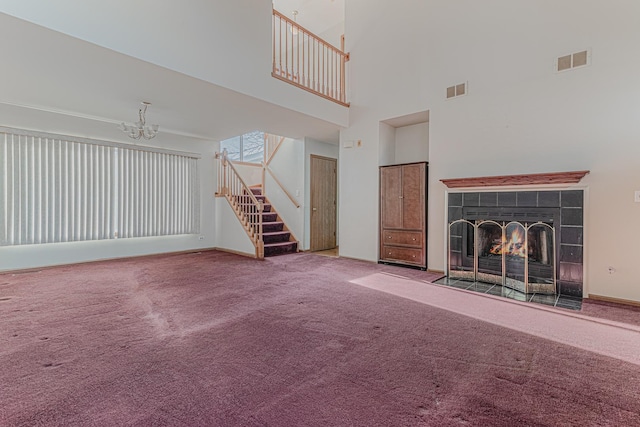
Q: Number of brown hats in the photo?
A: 0